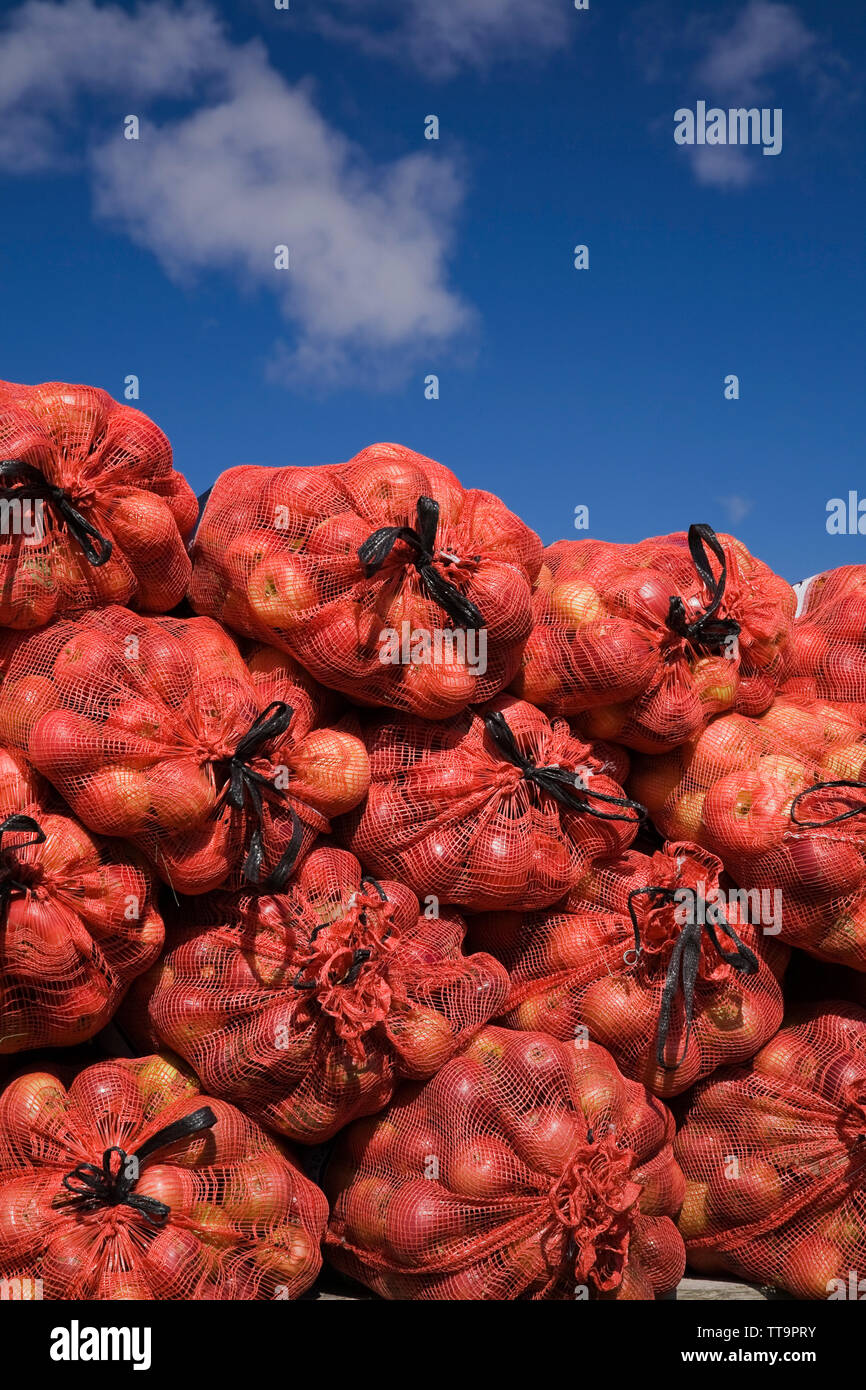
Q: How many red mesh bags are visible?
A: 13